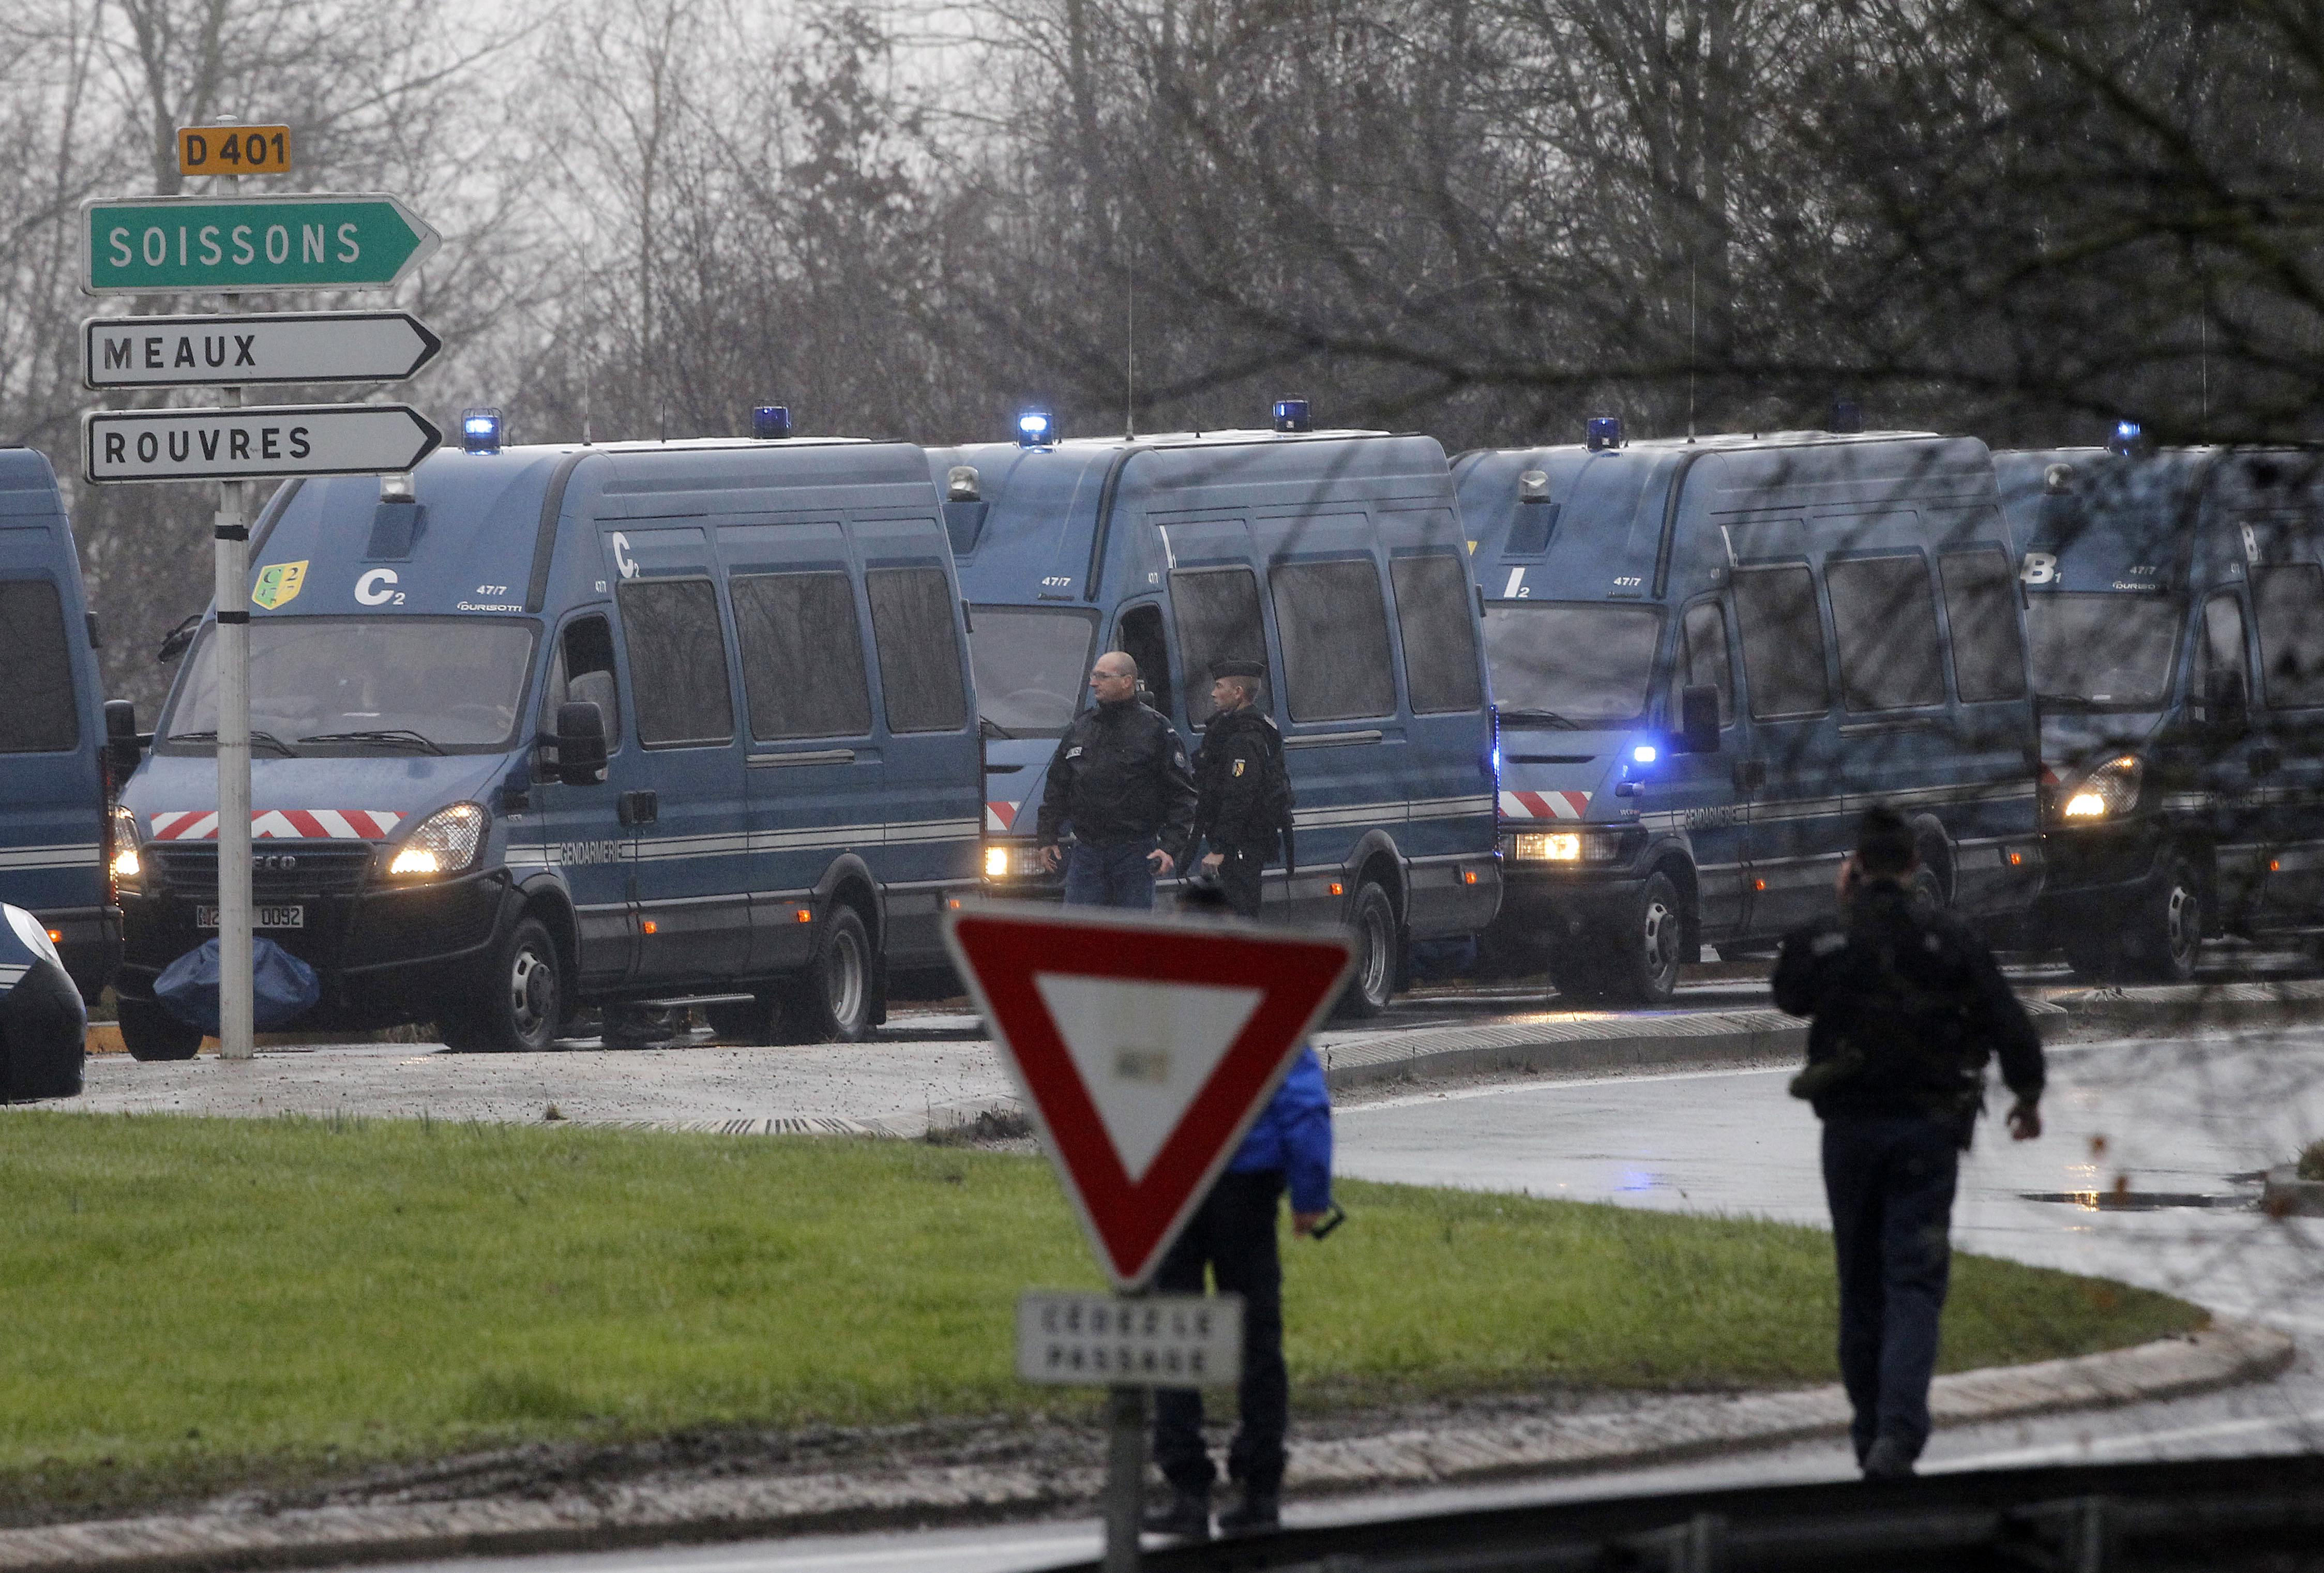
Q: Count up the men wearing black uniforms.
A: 3